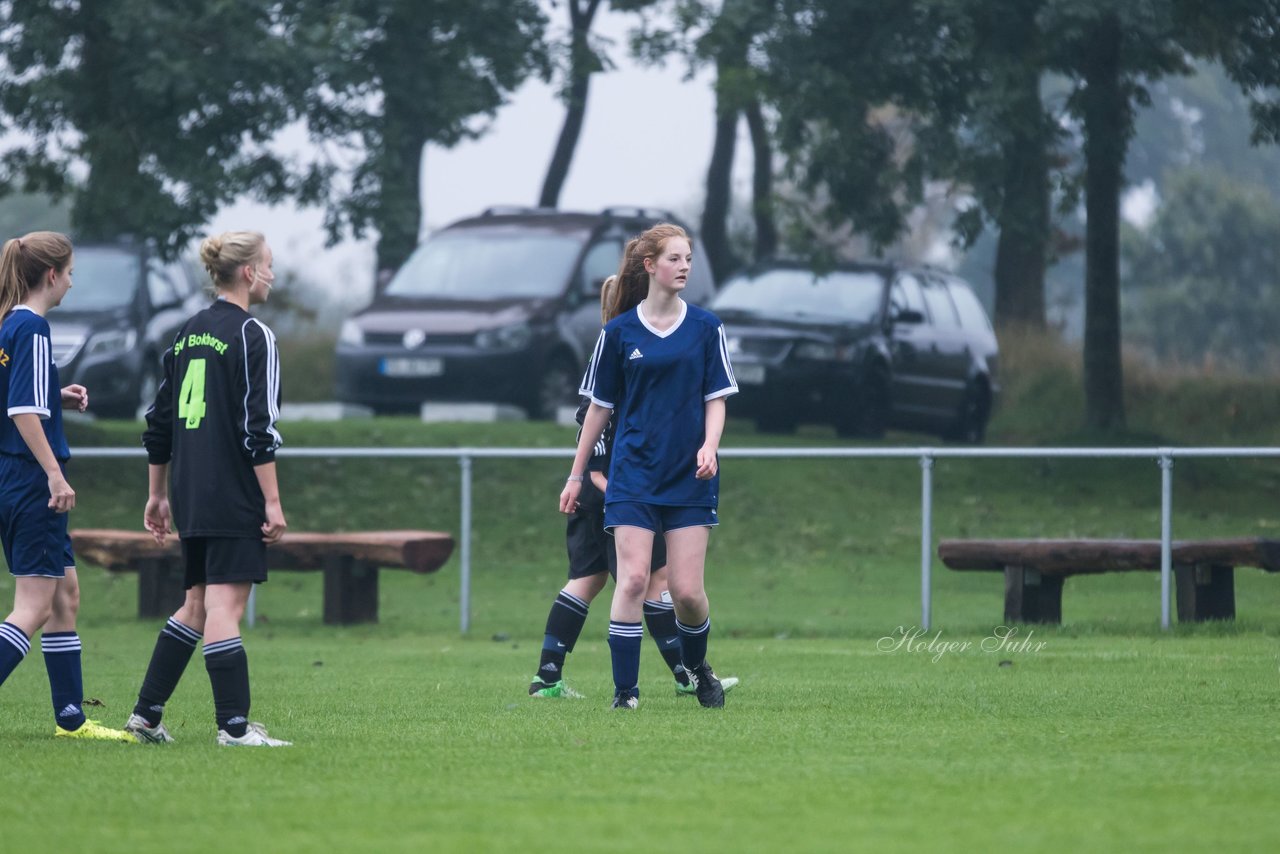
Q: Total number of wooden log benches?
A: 2